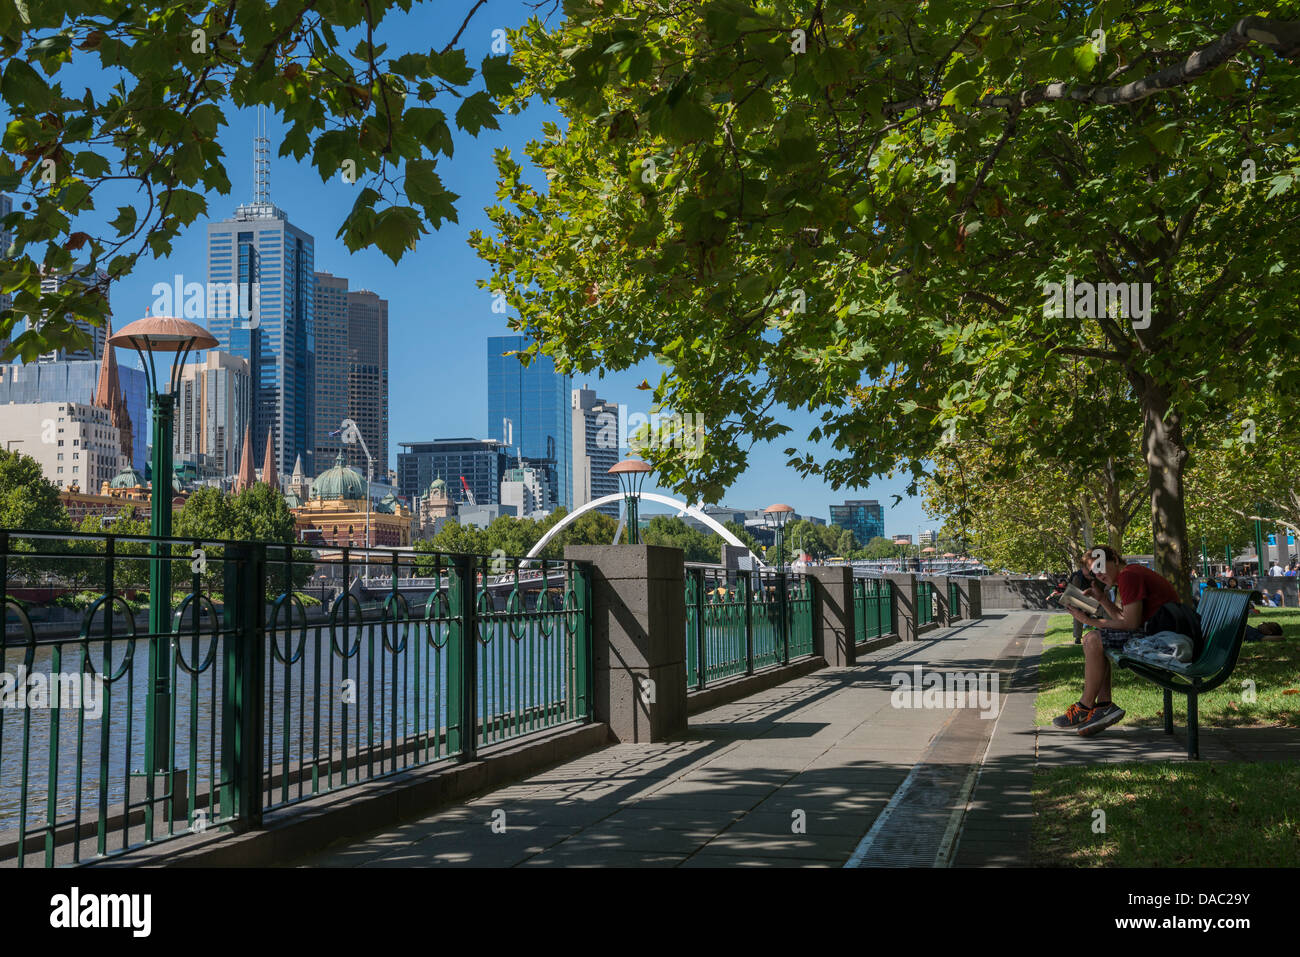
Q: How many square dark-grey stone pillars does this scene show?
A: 5